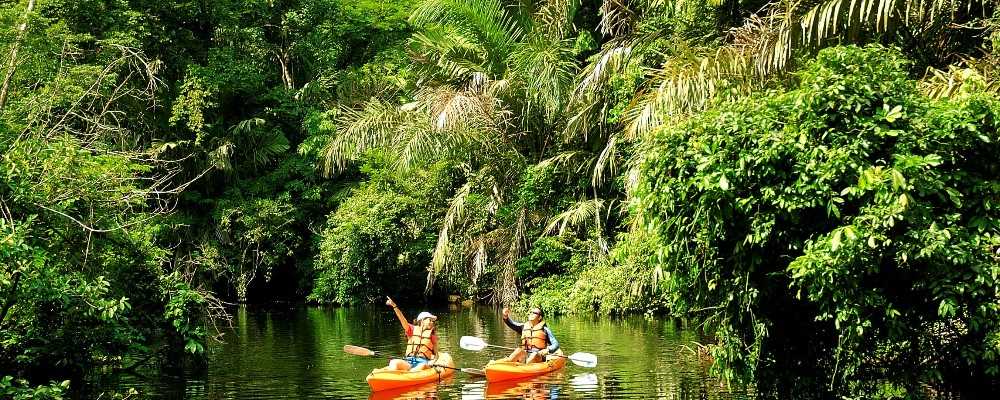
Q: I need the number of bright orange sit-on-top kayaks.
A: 2